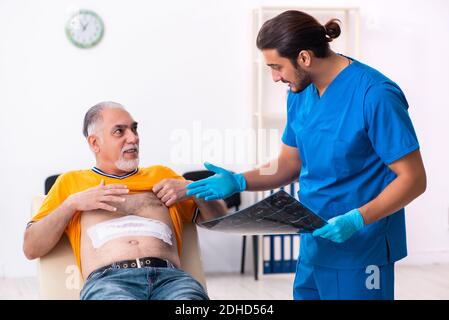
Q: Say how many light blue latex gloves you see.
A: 2